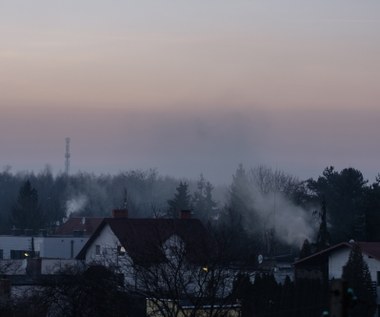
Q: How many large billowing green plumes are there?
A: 0